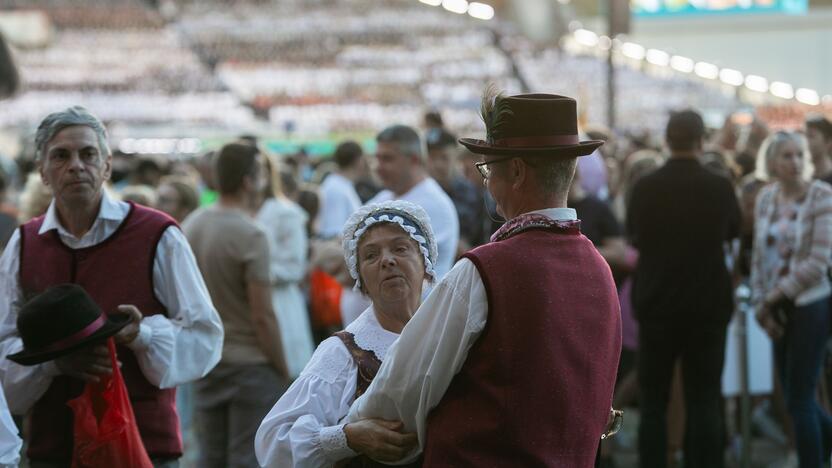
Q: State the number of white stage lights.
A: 12